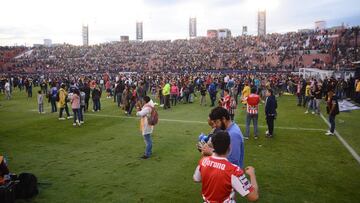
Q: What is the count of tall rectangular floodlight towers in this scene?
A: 4